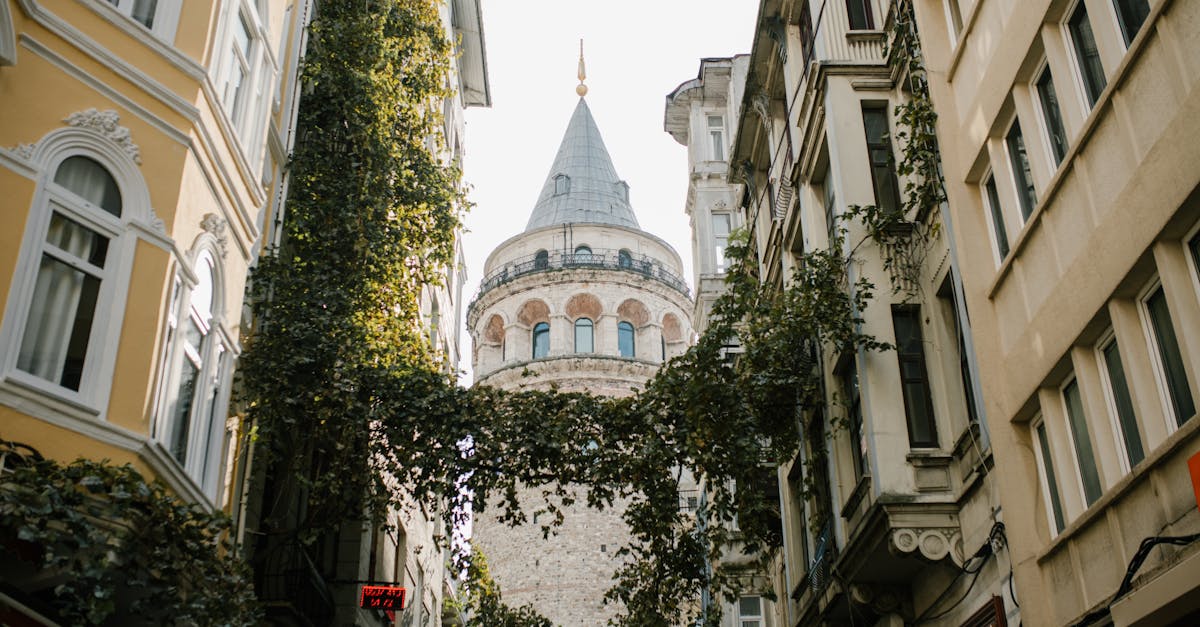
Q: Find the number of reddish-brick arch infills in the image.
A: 5